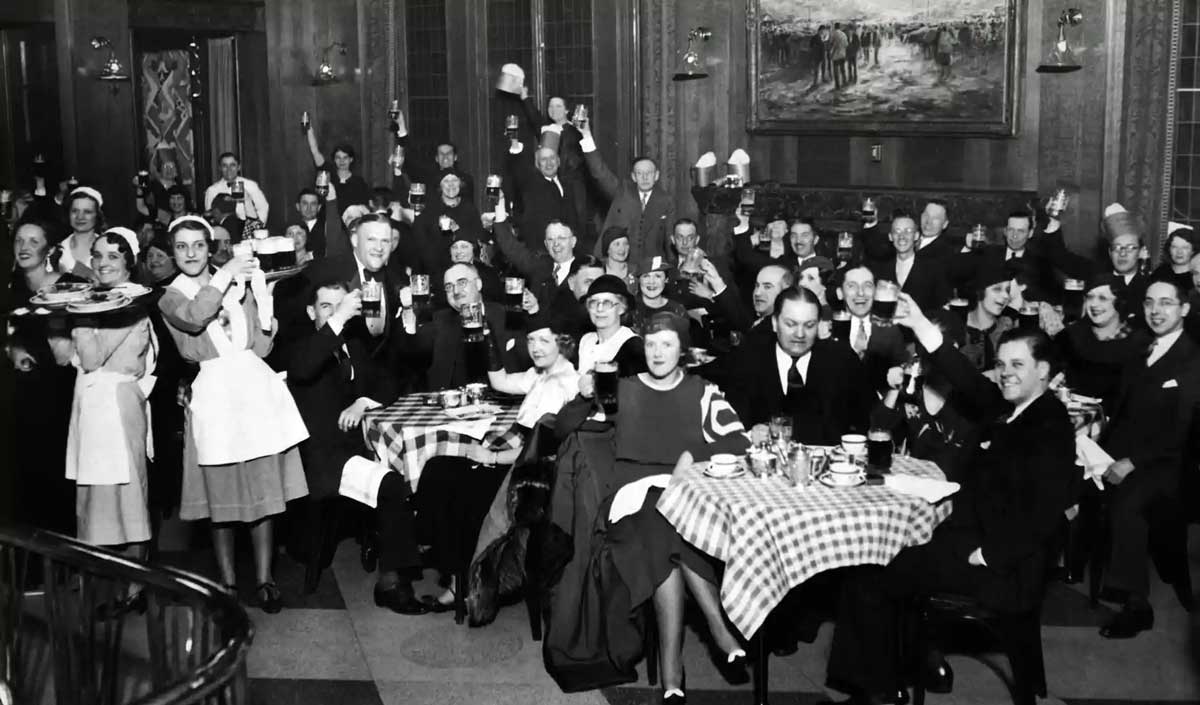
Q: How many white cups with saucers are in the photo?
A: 3